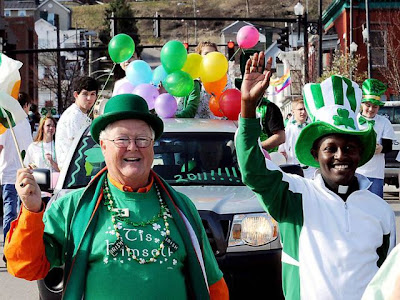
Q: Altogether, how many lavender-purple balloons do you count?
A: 3